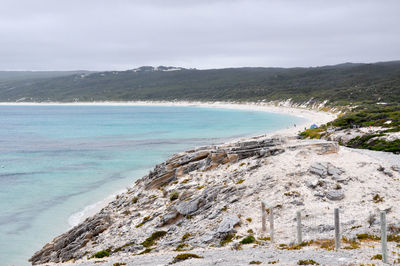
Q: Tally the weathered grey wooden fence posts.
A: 5